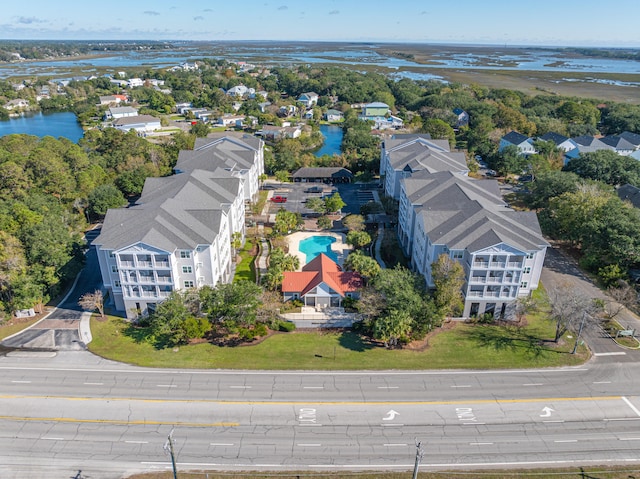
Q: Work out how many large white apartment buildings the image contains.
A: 2